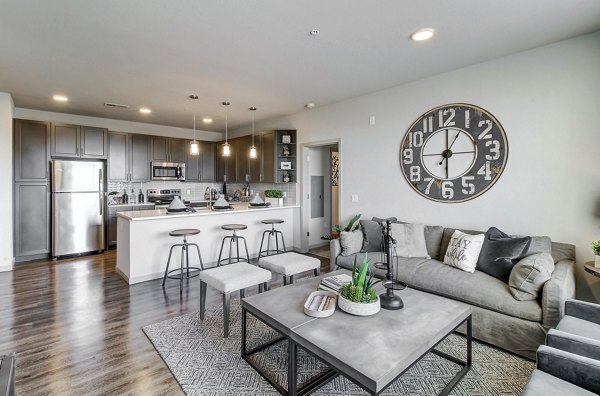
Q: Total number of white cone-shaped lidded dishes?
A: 3